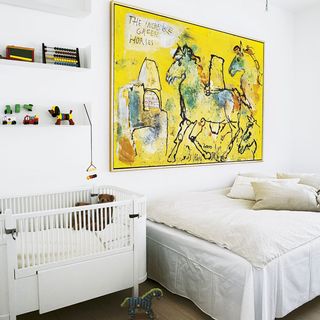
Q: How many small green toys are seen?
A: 3